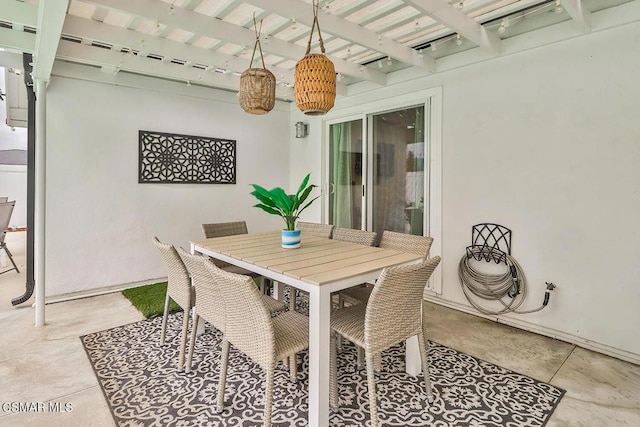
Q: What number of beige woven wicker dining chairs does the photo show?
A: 8